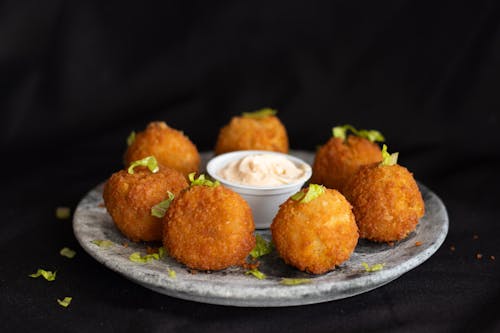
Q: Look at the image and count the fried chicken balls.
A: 7